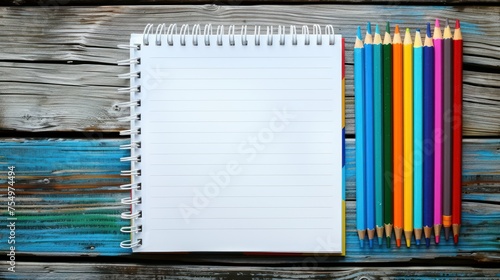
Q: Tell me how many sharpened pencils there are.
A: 11